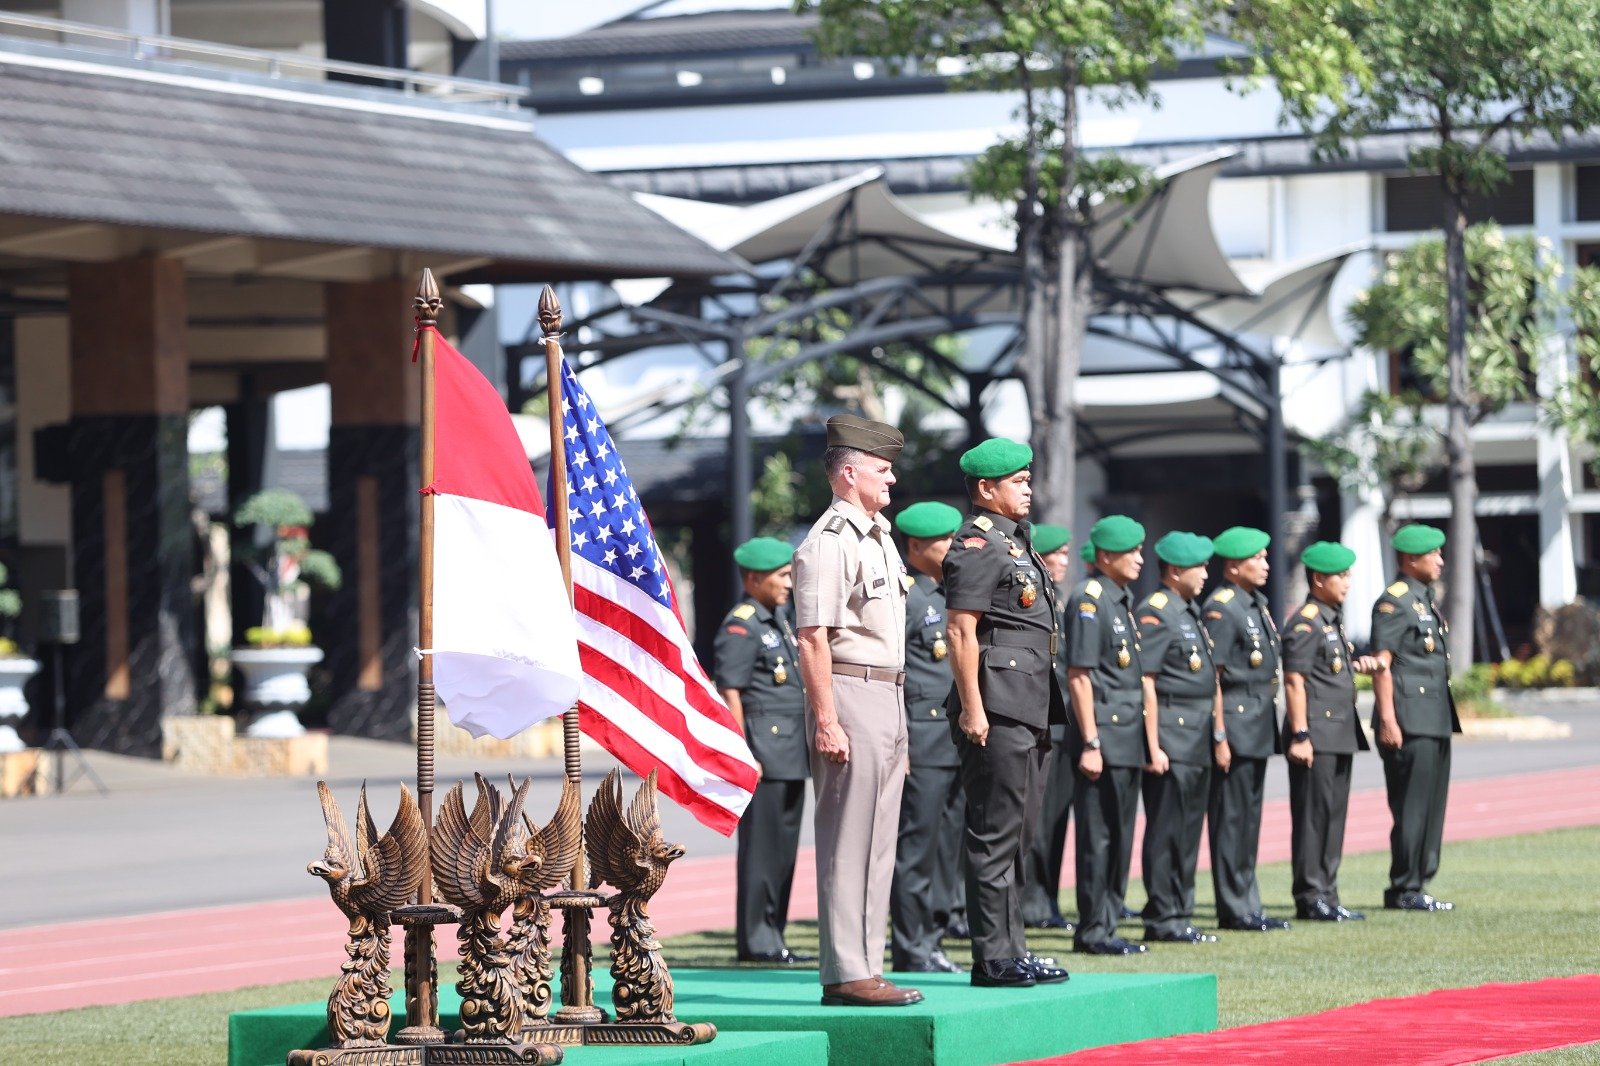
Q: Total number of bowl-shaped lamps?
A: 0